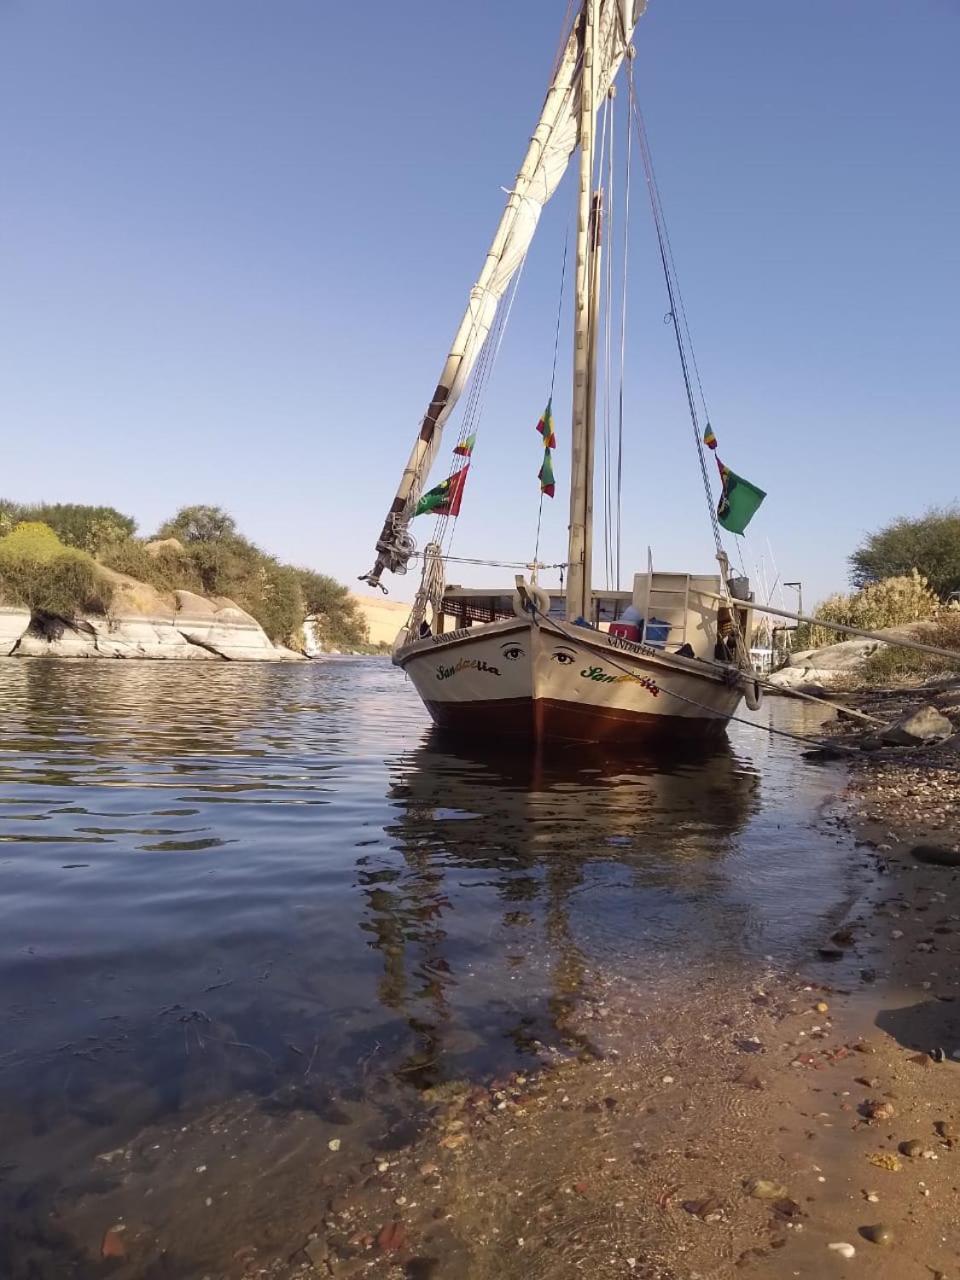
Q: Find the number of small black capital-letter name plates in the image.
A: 2